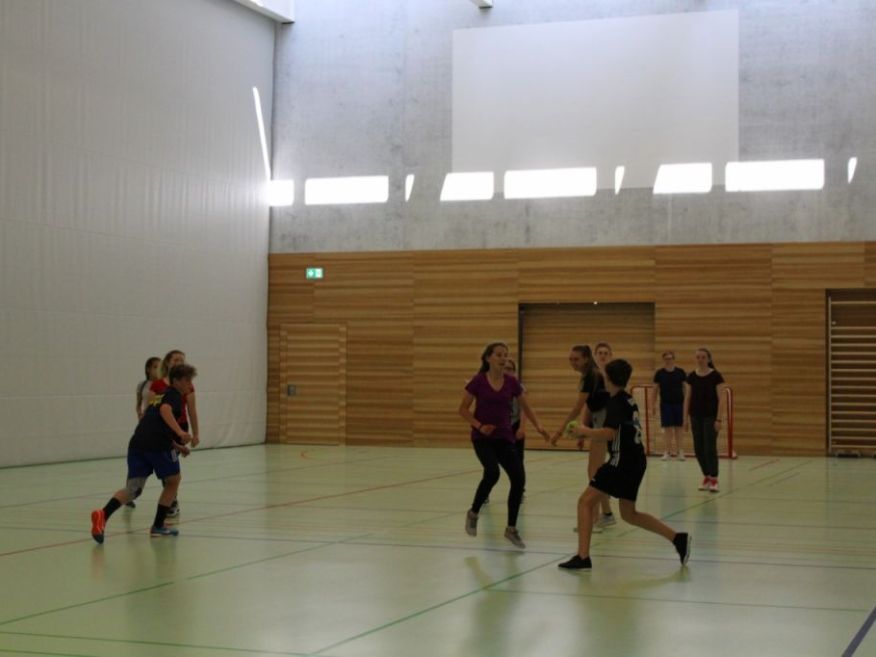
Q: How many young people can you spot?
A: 10